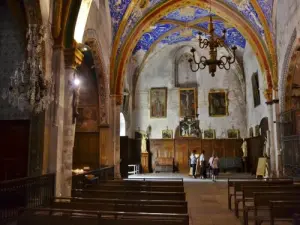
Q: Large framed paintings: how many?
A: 3